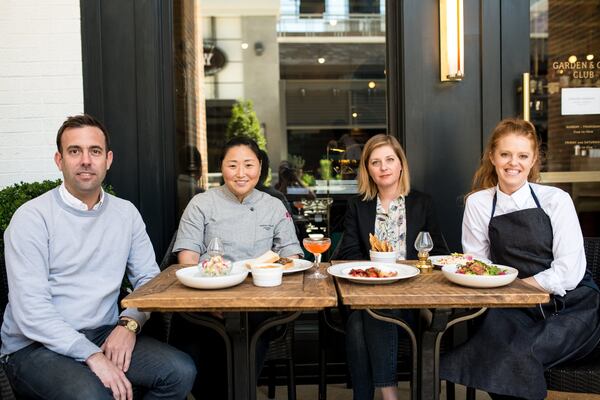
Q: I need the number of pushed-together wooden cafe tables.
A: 2